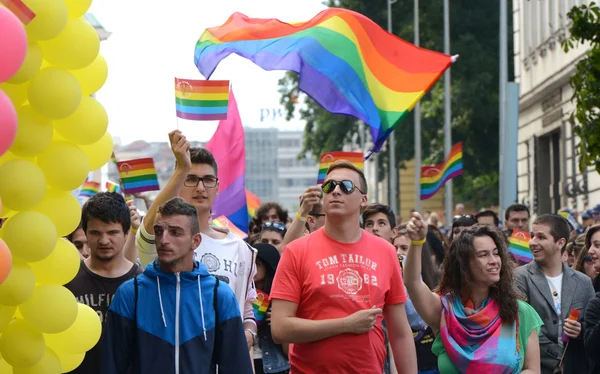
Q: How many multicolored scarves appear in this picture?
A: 1